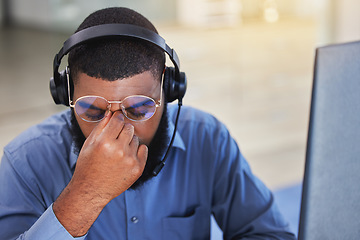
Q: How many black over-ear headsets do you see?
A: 1